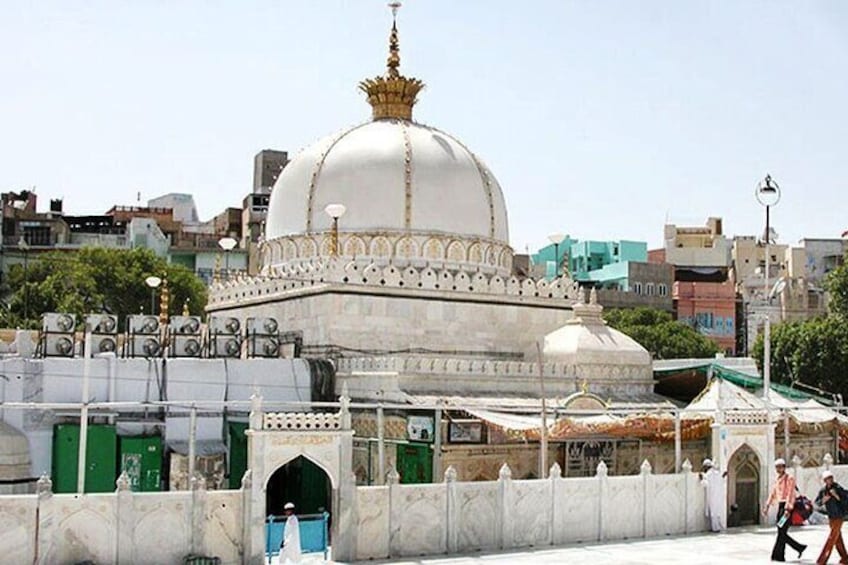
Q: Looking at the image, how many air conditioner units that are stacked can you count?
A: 12